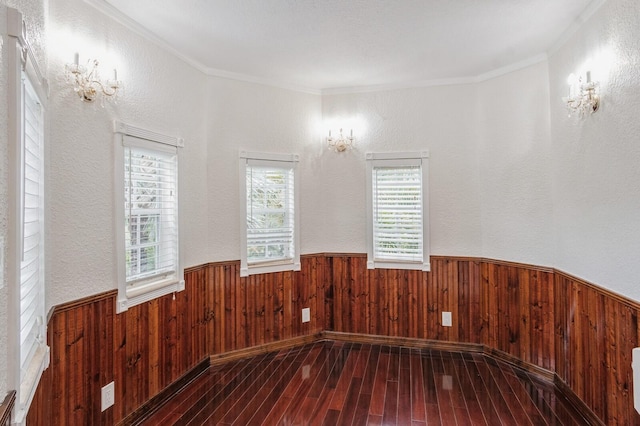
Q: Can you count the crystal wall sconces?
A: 3